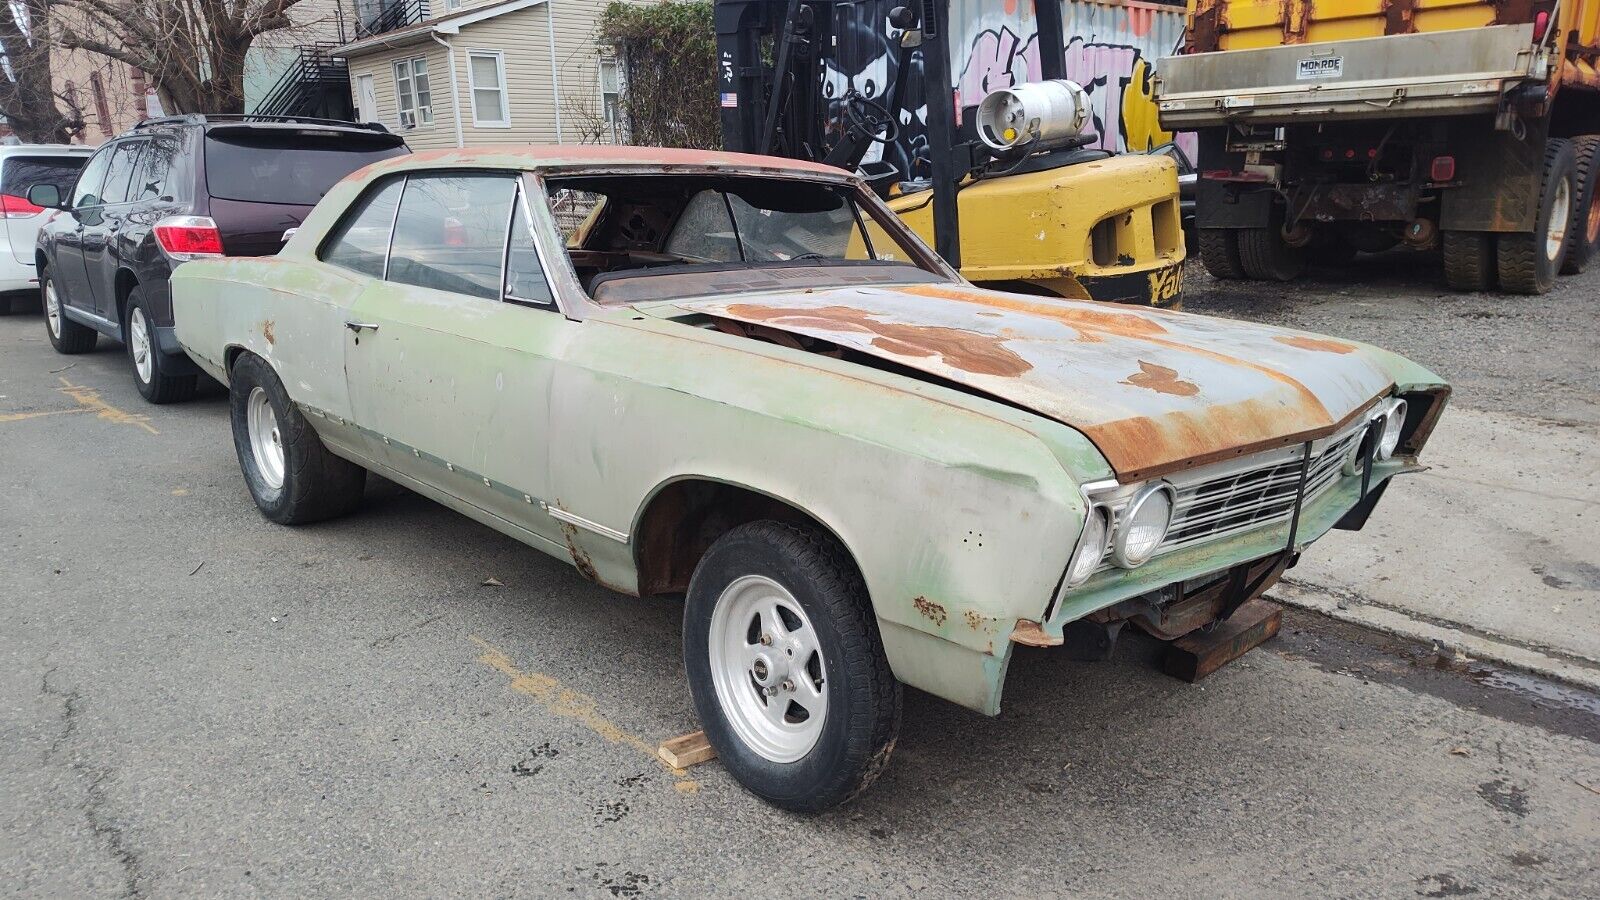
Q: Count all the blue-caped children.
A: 0